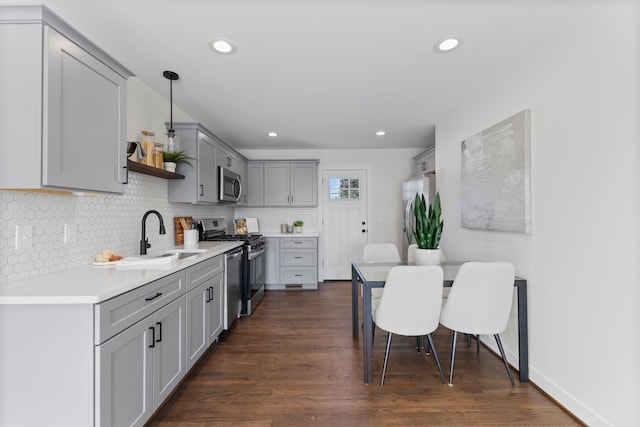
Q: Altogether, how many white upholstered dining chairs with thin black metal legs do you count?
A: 4